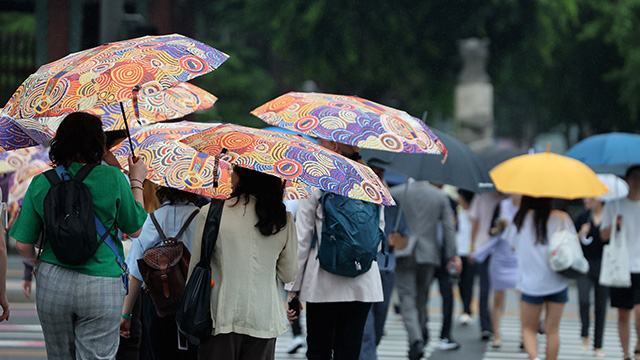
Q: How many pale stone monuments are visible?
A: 1